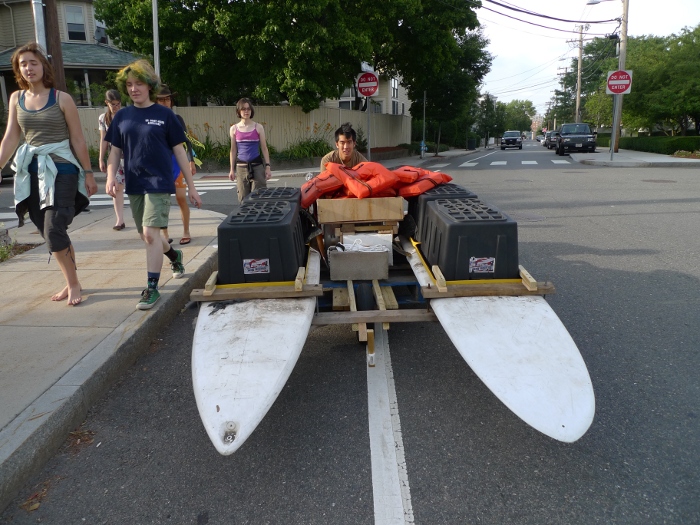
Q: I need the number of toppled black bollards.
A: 0